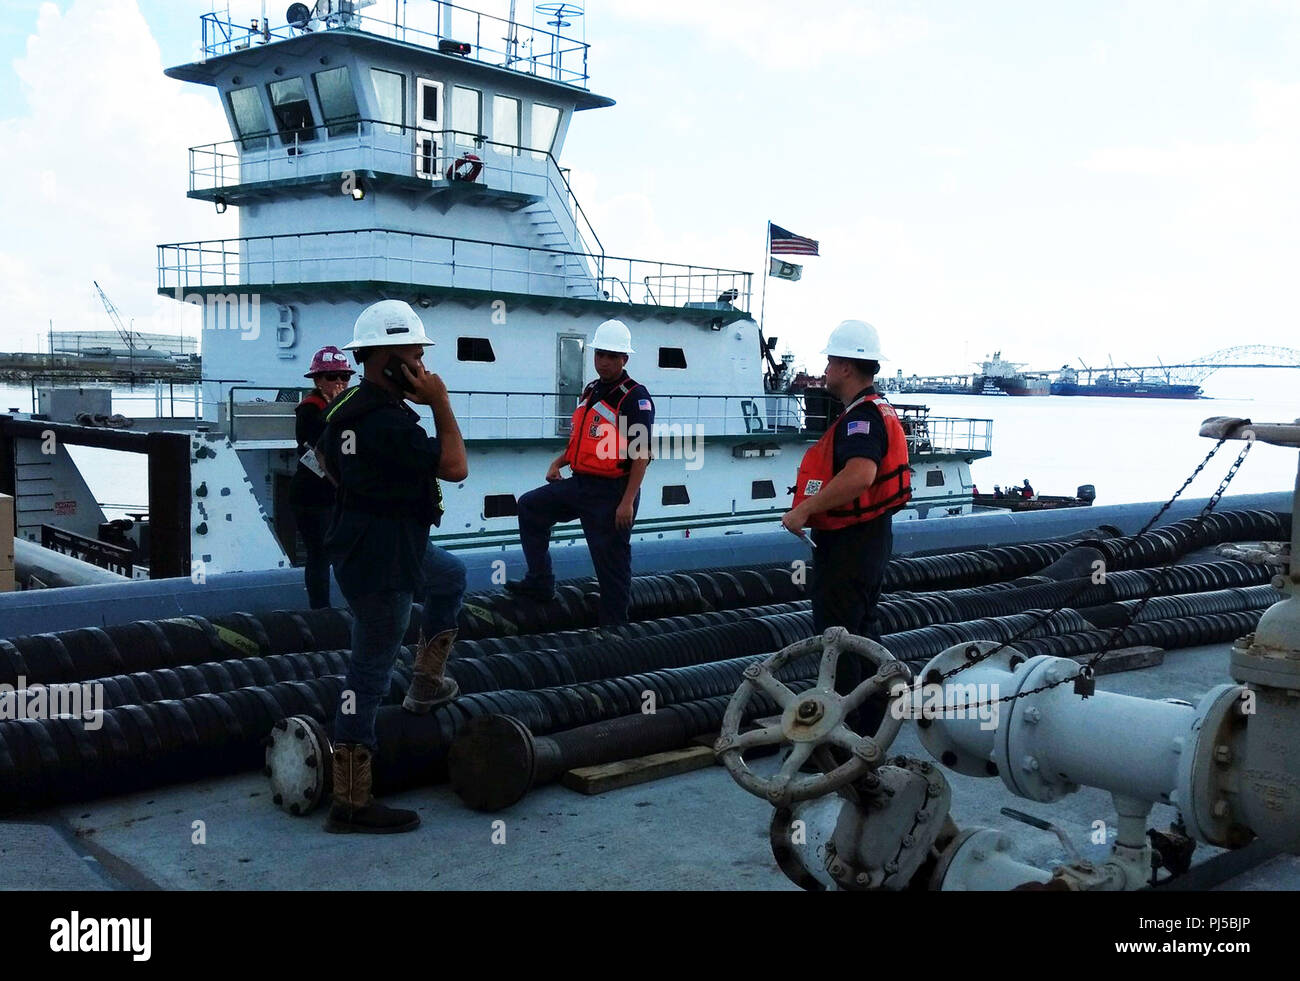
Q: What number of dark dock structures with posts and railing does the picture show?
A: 1